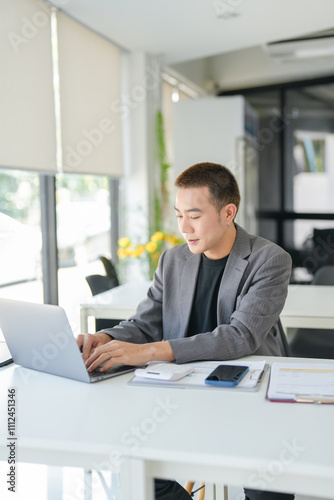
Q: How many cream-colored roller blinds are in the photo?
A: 2